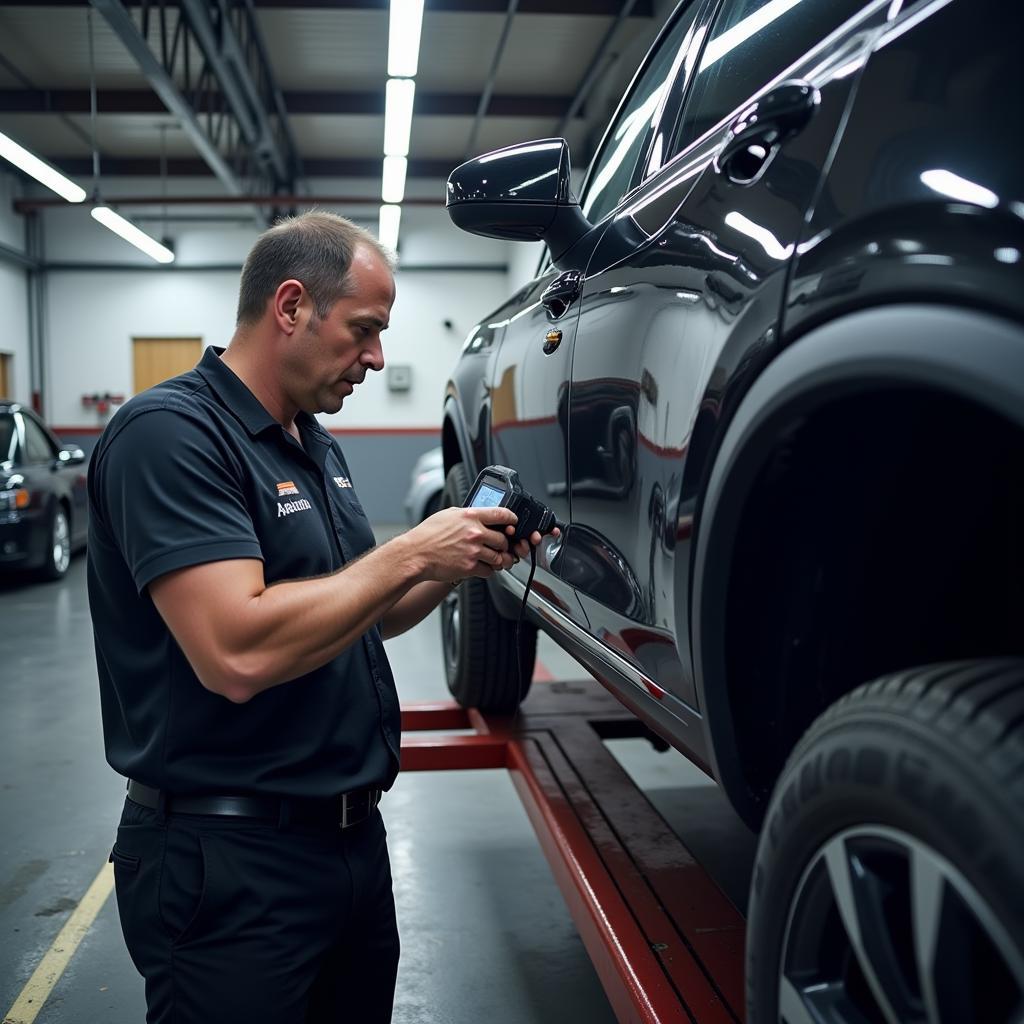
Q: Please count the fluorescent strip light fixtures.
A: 6